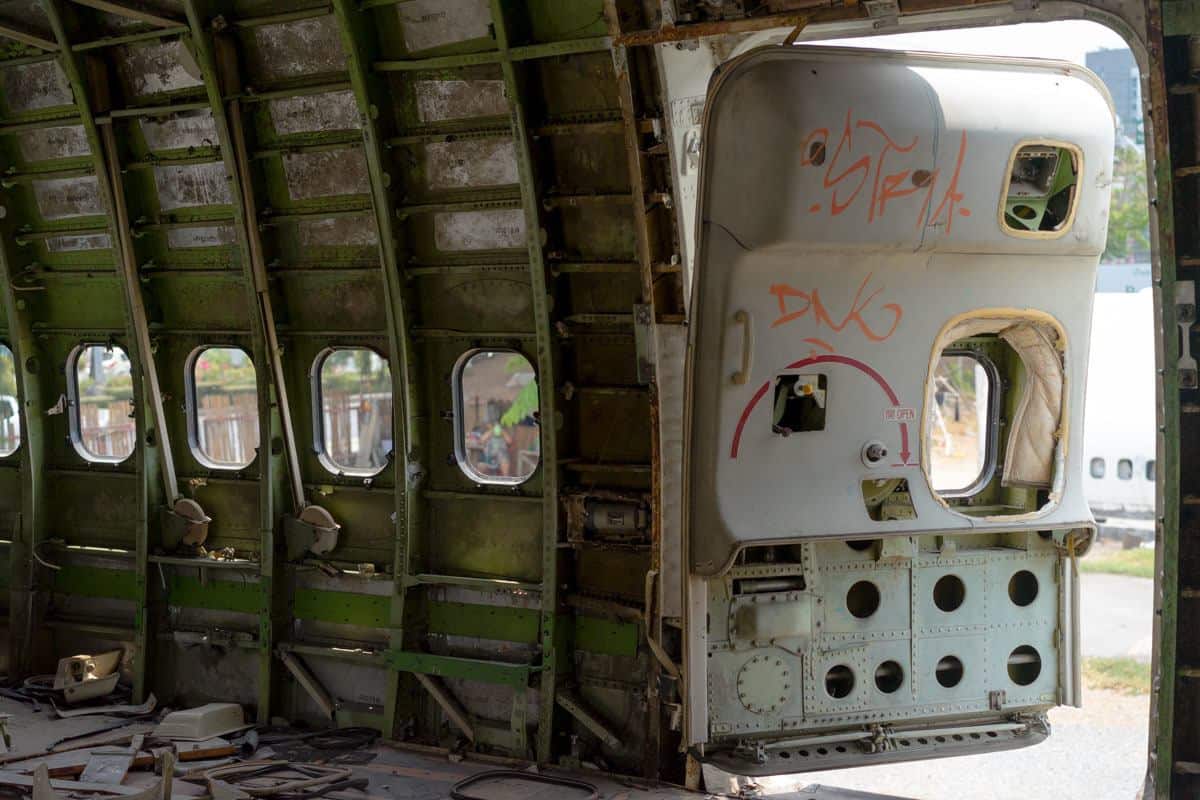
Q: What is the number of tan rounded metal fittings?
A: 2